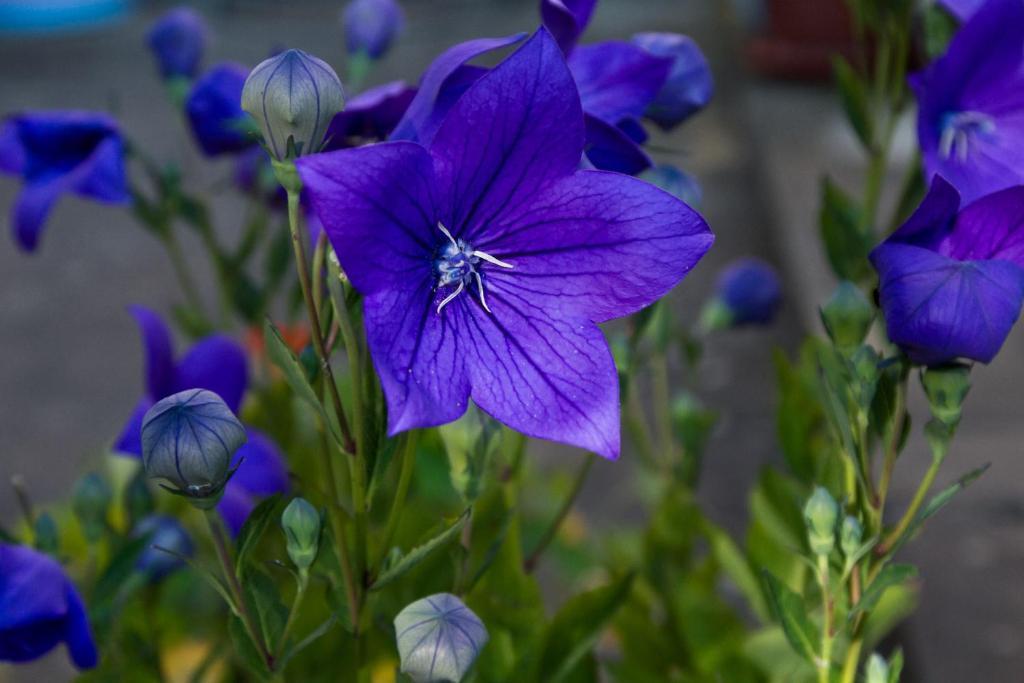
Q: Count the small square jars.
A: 0